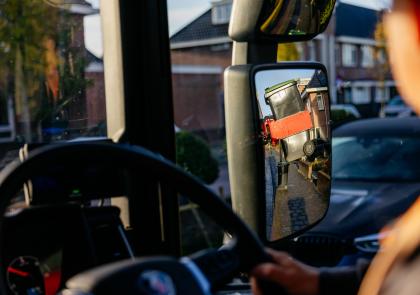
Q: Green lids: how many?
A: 1